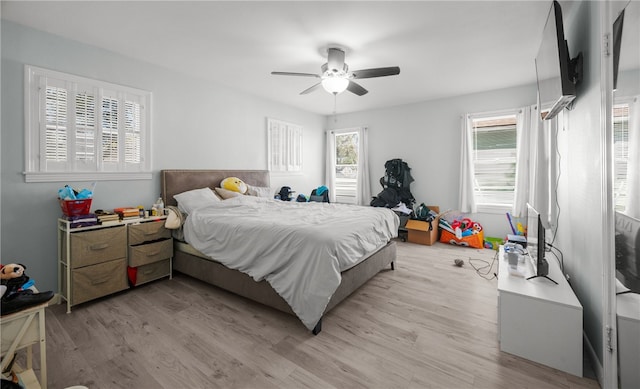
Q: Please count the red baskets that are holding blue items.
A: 1